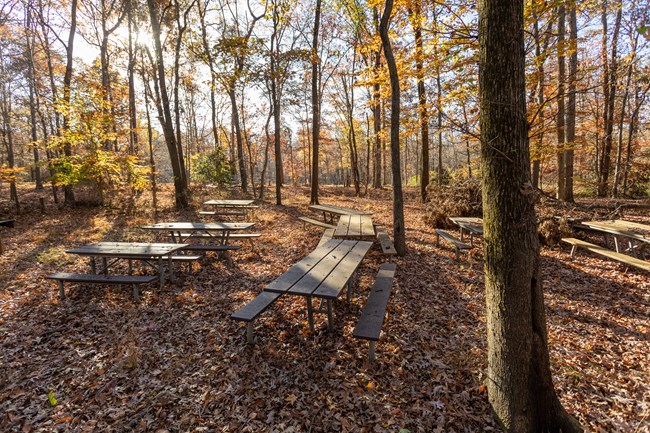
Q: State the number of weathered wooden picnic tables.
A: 8